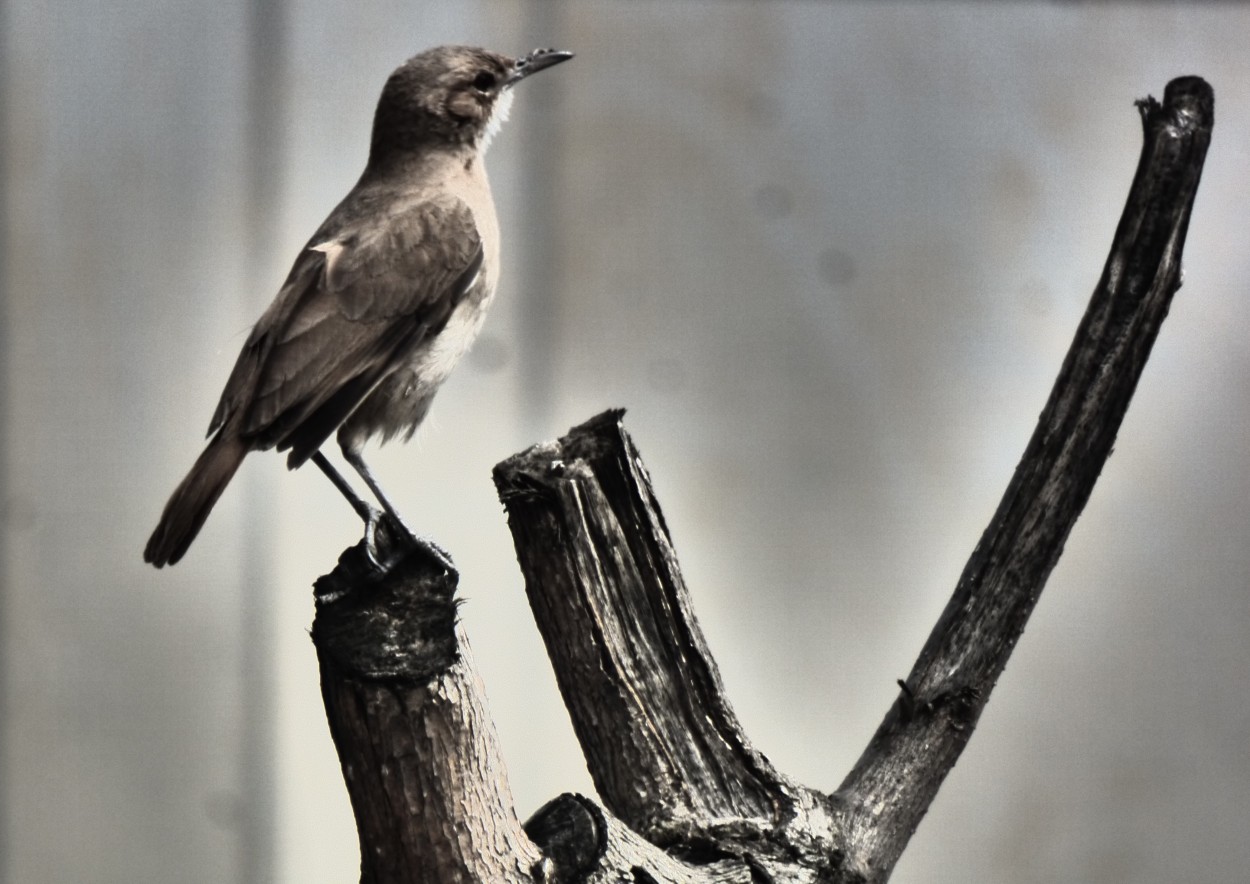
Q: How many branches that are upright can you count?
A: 3